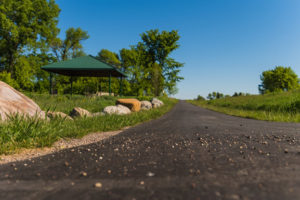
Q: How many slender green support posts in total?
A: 4